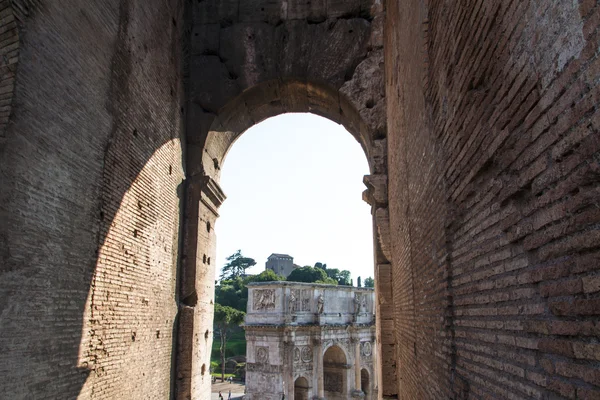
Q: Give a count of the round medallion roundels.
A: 4